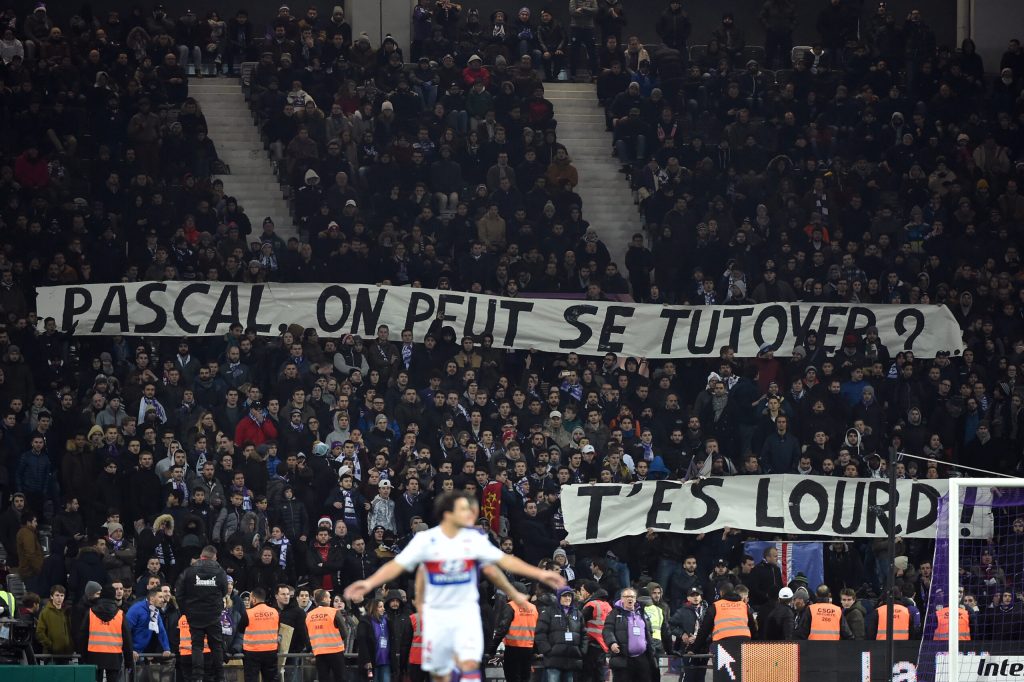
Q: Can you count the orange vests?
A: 9